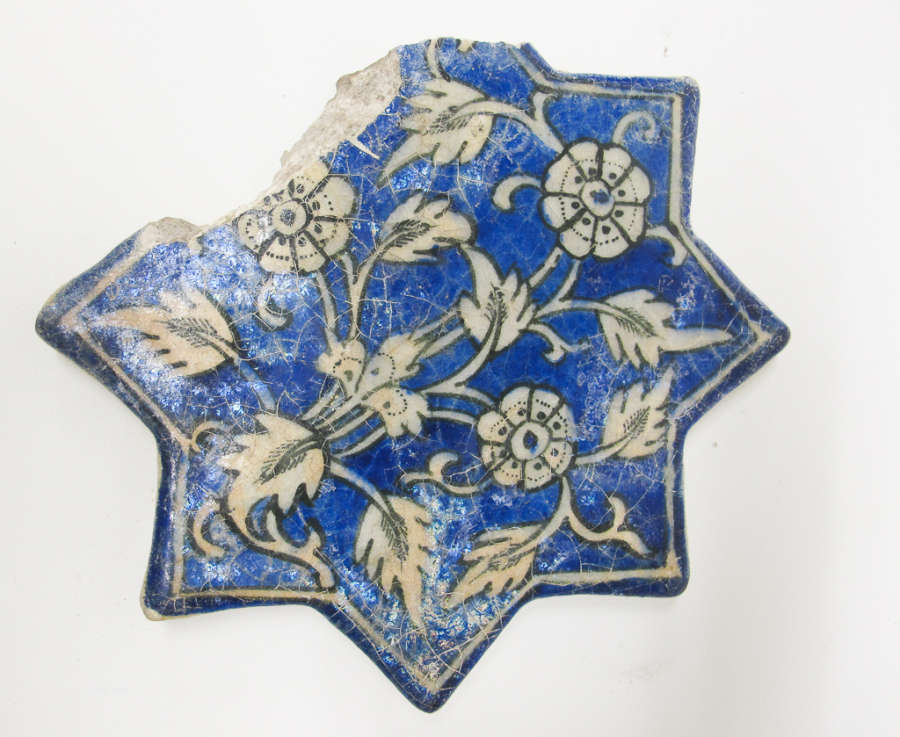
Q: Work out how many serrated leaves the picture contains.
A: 9